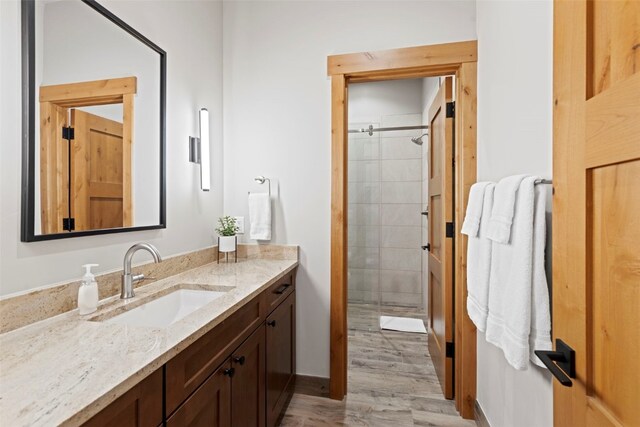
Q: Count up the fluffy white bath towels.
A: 2